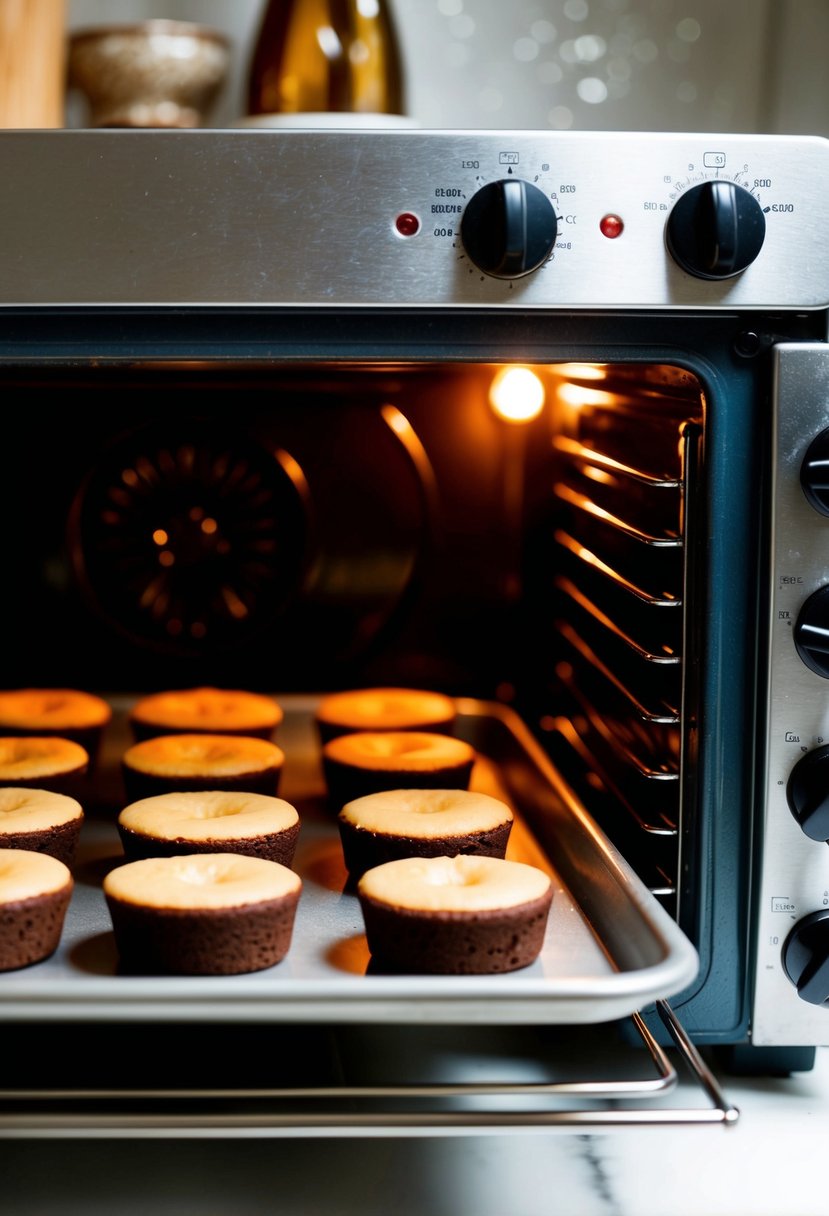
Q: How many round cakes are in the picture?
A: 12